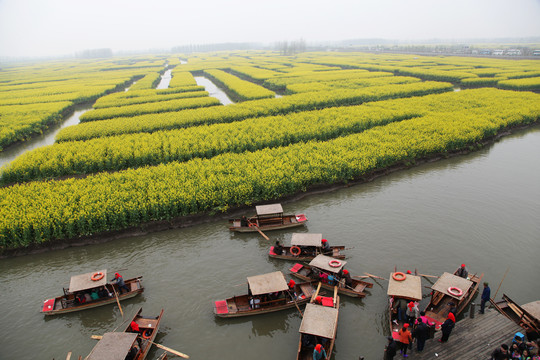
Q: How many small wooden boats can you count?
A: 10